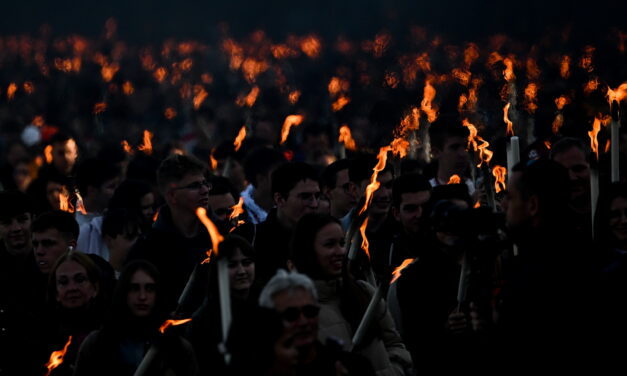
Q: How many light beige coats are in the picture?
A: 1